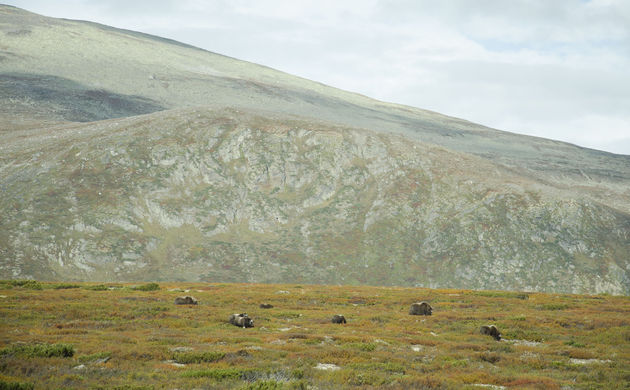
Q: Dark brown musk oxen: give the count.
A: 6